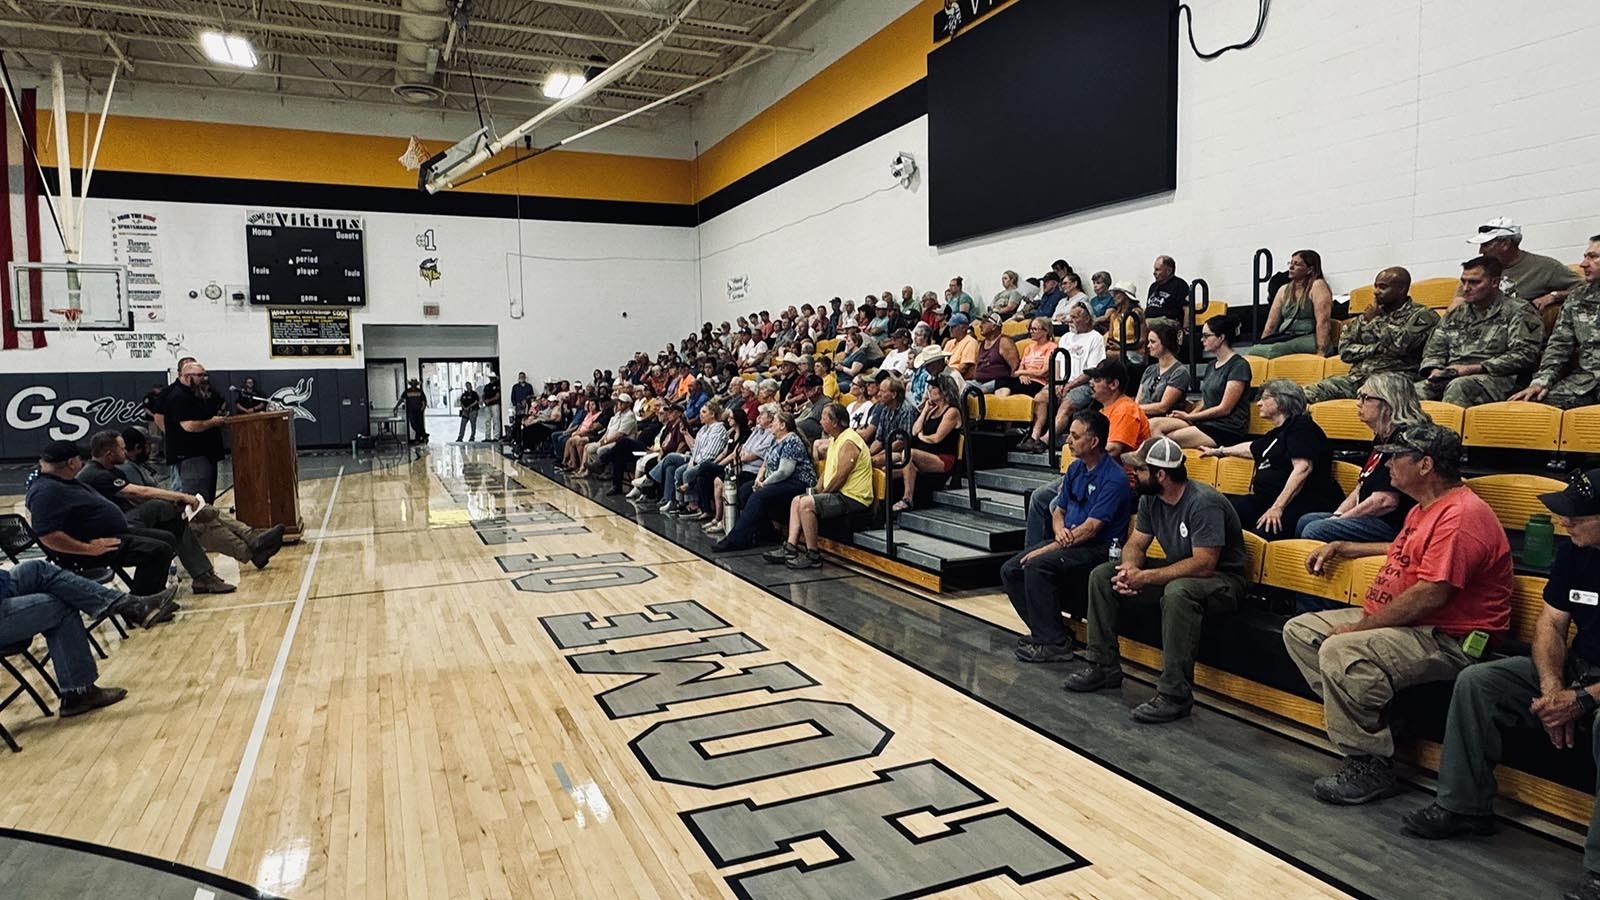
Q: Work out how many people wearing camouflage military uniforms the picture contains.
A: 3